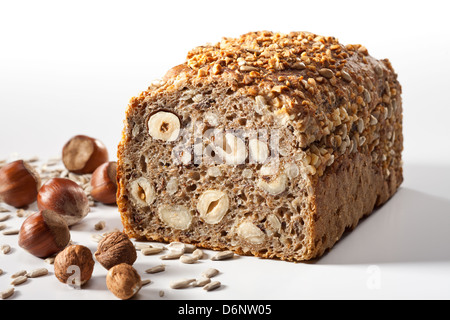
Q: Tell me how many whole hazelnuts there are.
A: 8